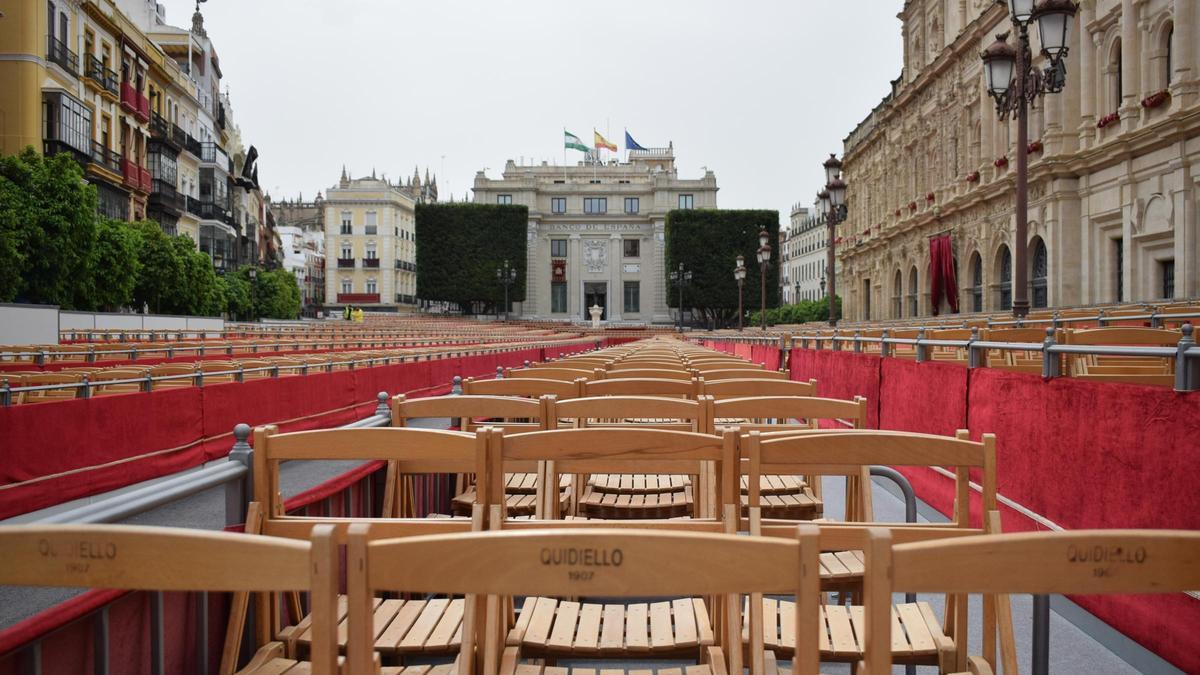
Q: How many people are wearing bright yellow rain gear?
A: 2